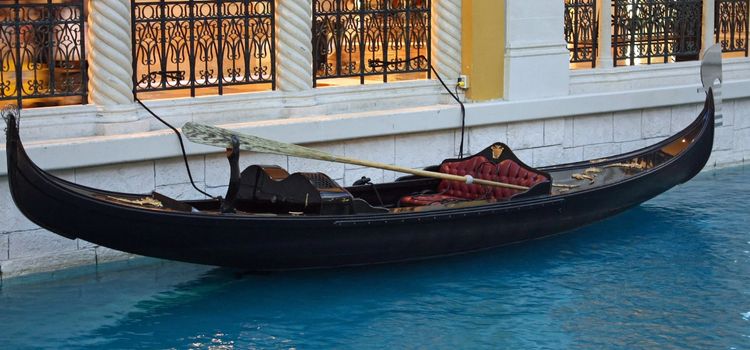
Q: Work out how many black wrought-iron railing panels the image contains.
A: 6